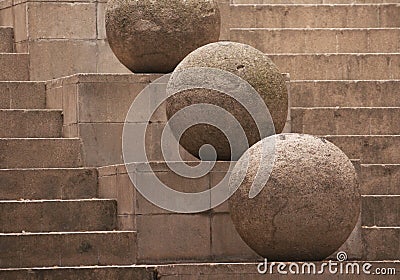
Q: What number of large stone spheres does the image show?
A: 3